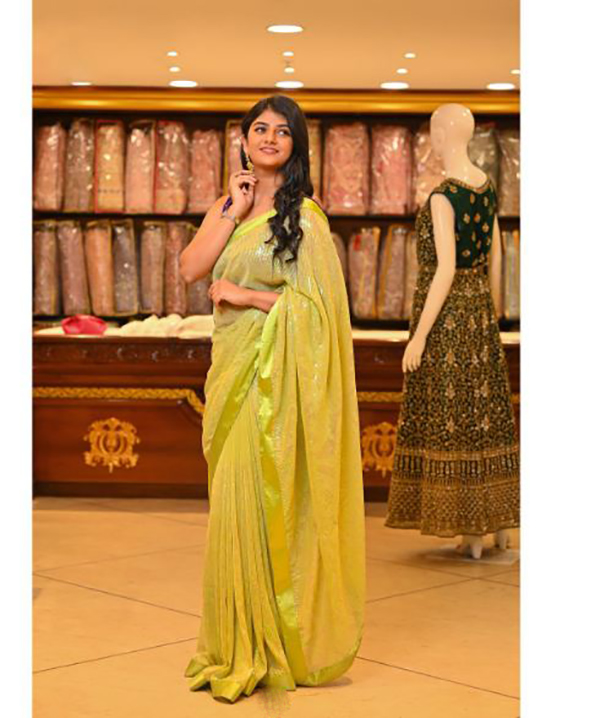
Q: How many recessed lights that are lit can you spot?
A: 13